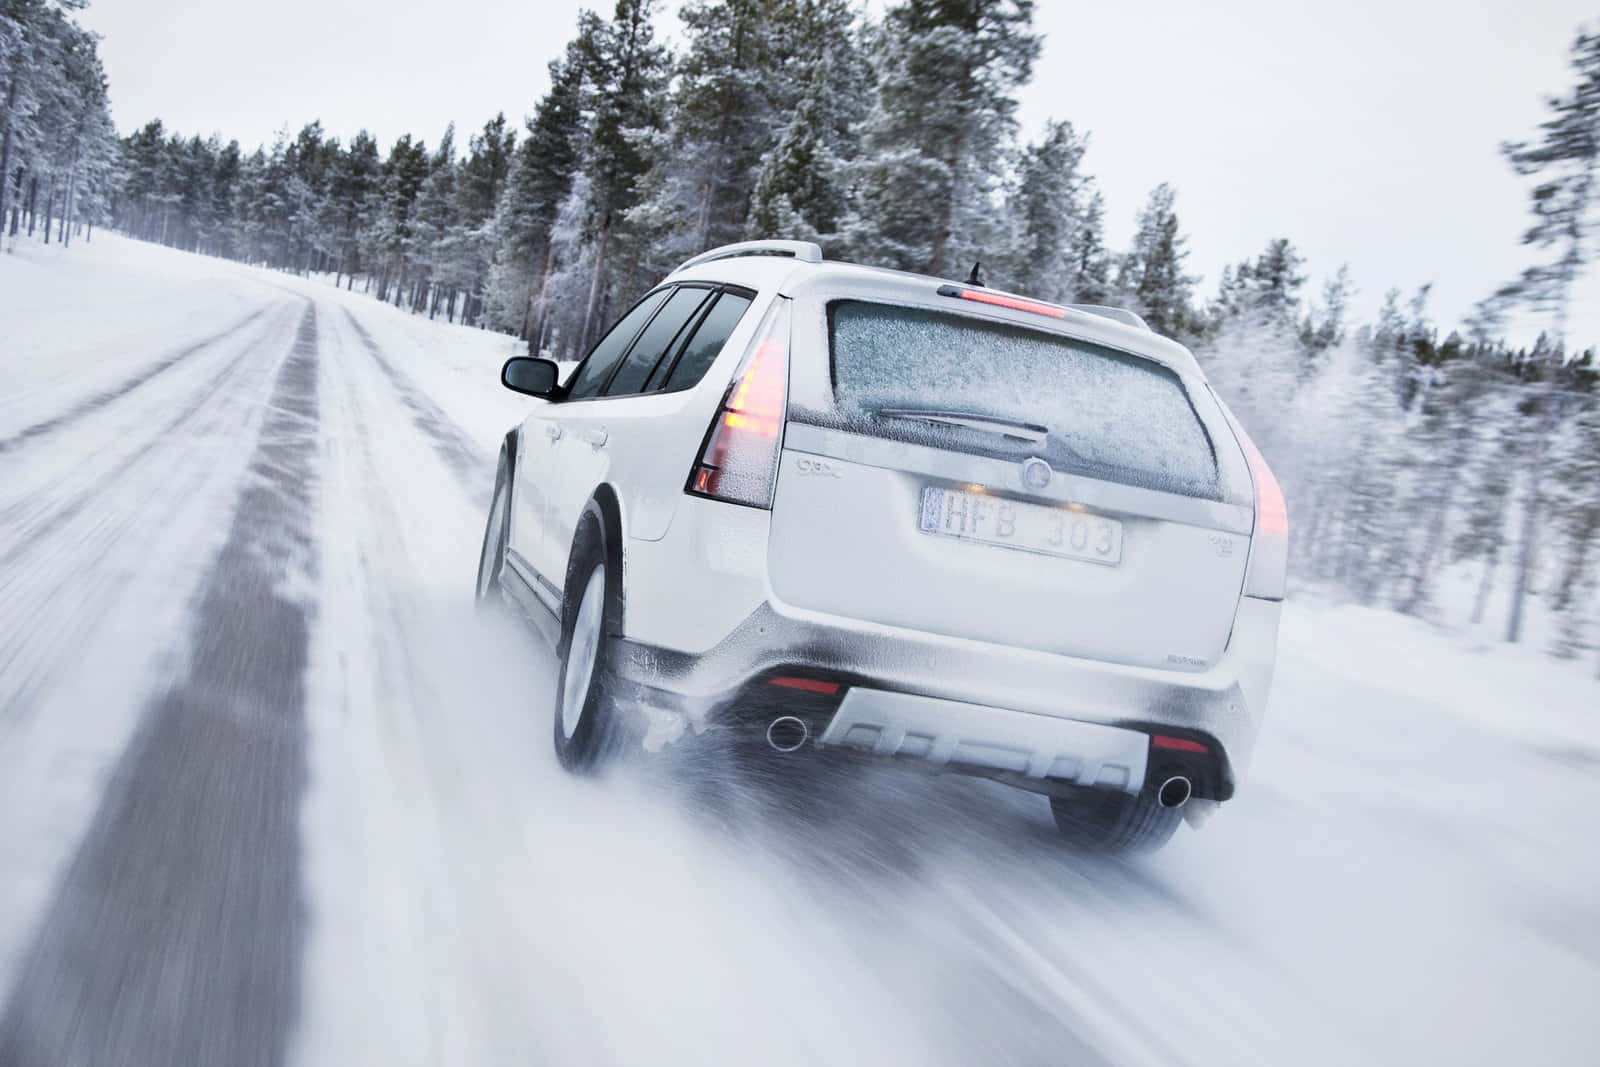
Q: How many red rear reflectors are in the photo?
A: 2